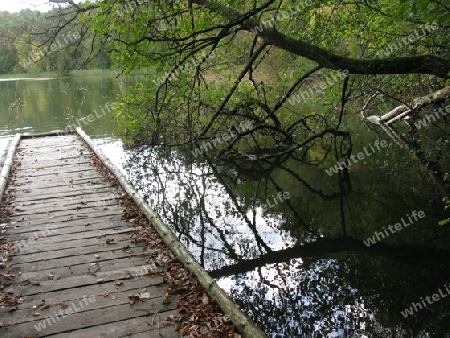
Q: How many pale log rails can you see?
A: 2